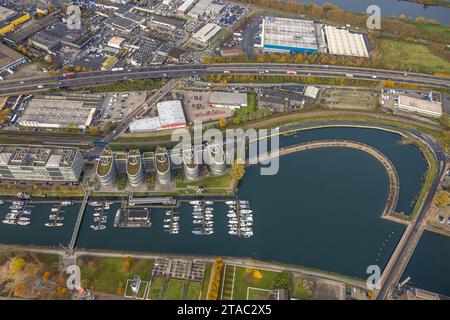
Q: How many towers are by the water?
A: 5